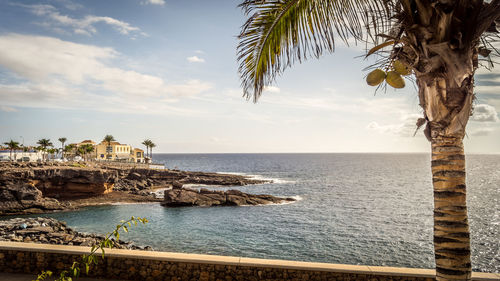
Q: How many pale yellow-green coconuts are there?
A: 3